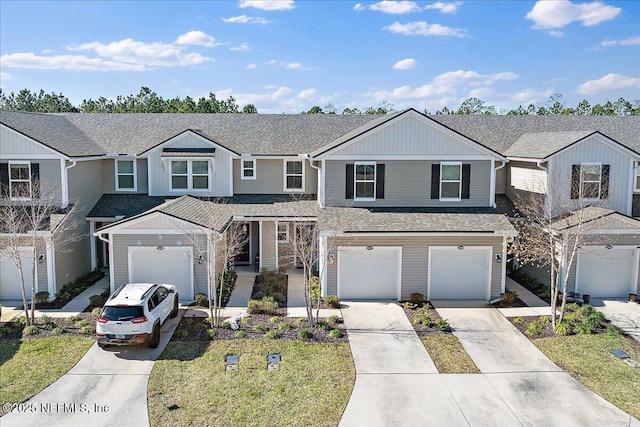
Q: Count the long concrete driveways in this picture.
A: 3